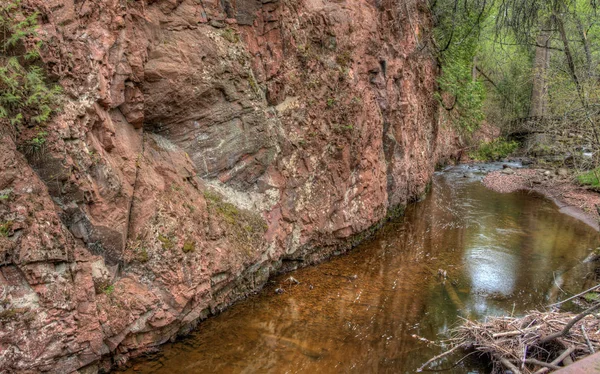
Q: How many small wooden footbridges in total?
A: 1